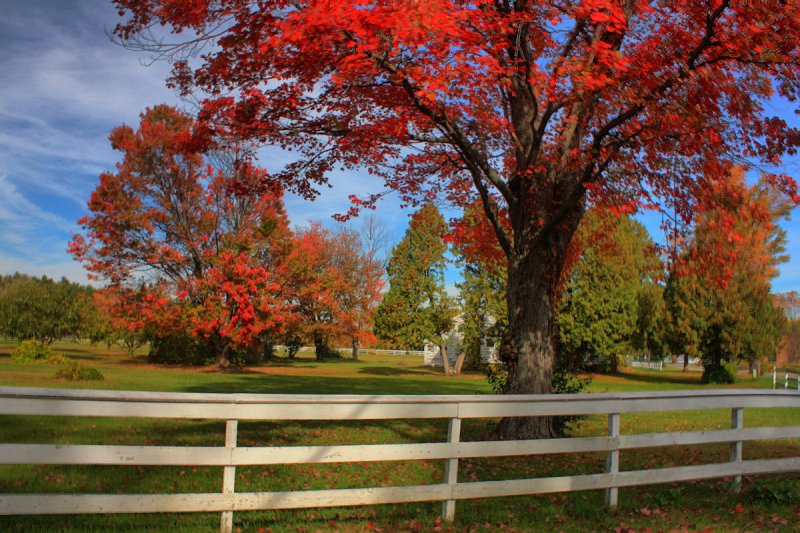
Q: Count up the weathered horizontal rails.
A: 3